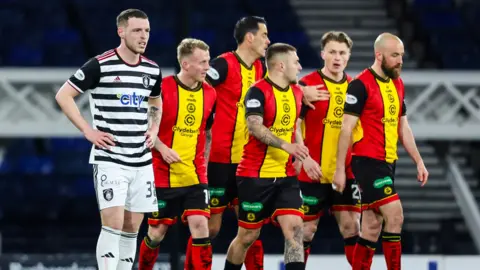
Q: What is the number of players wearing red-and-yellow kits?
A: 5